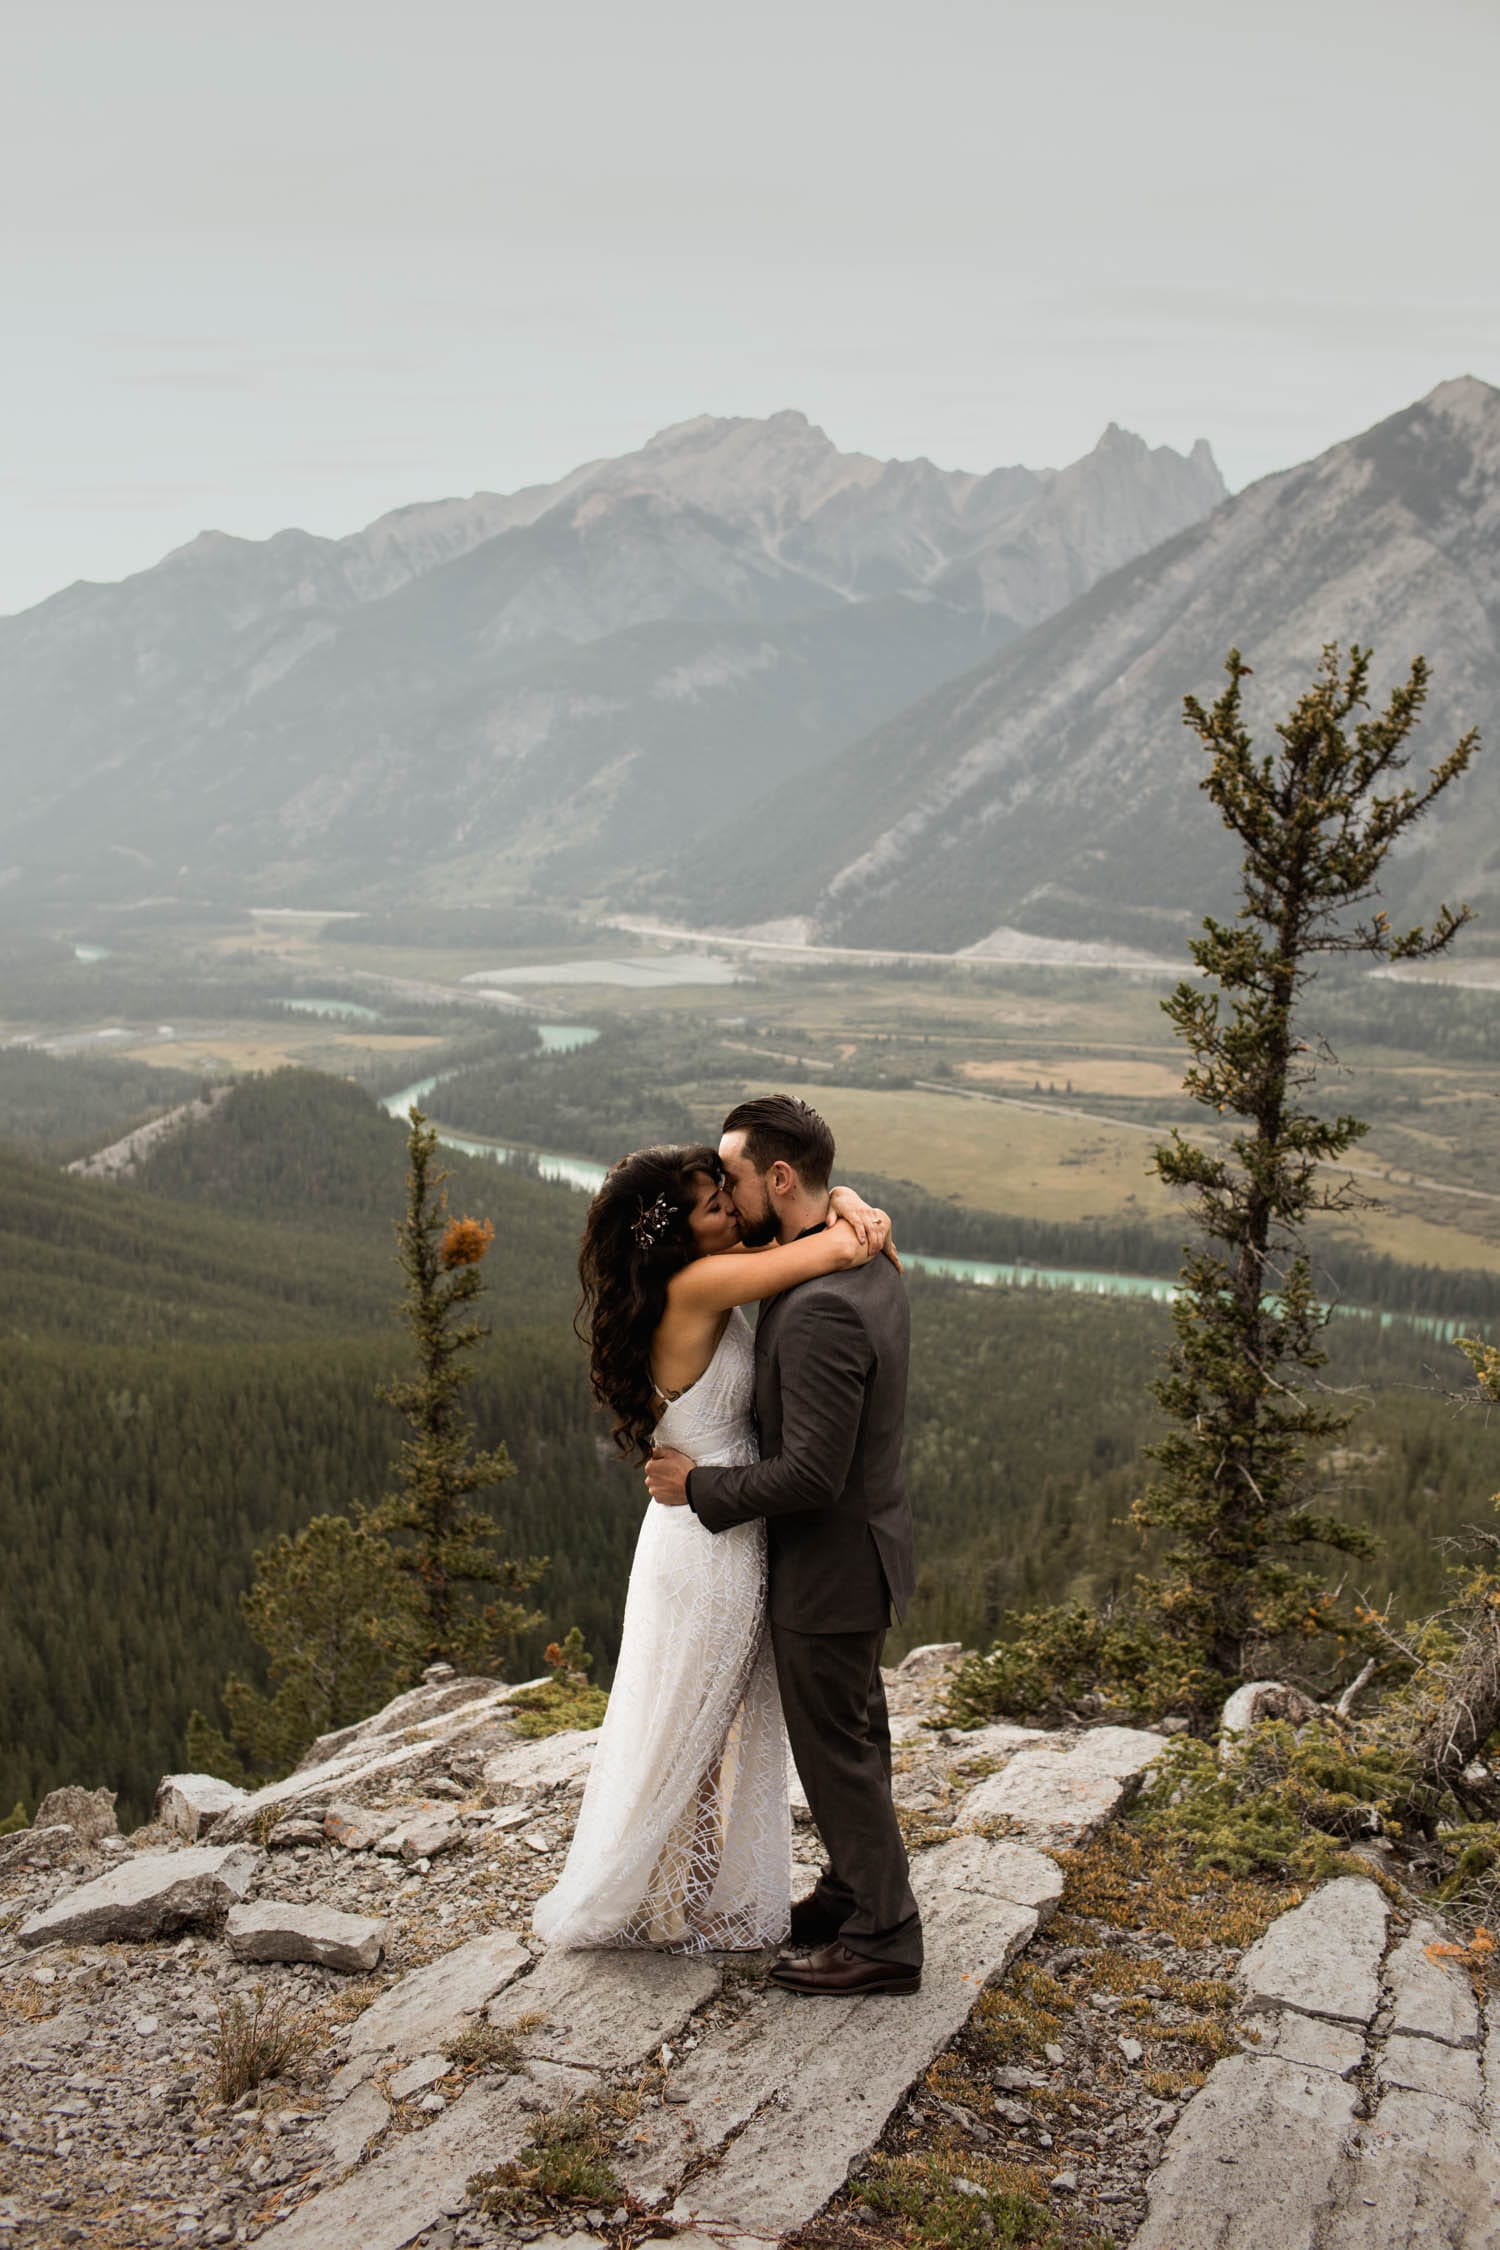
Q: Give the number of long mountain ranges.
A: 2